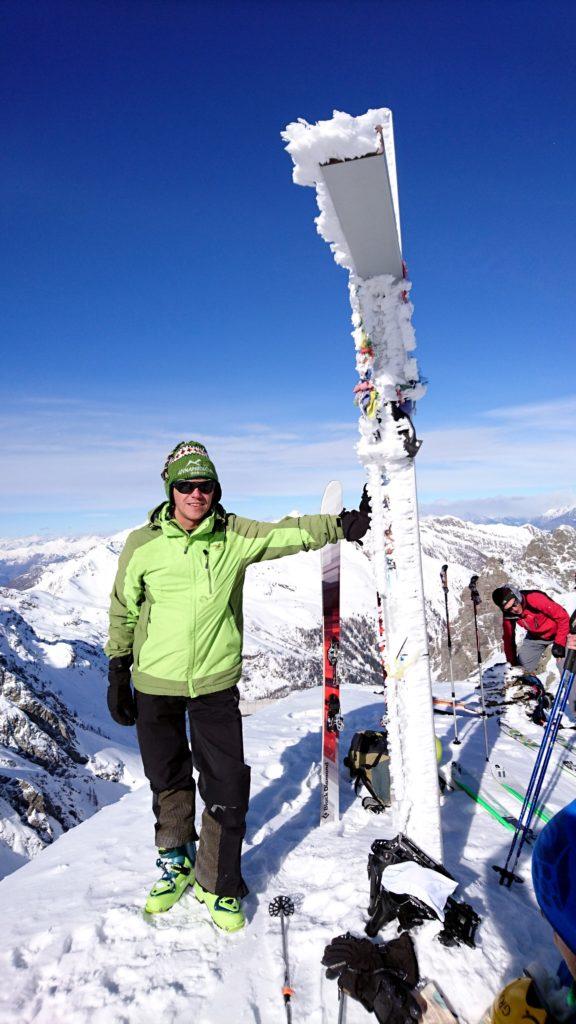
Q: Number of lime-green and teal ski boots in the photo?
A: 2